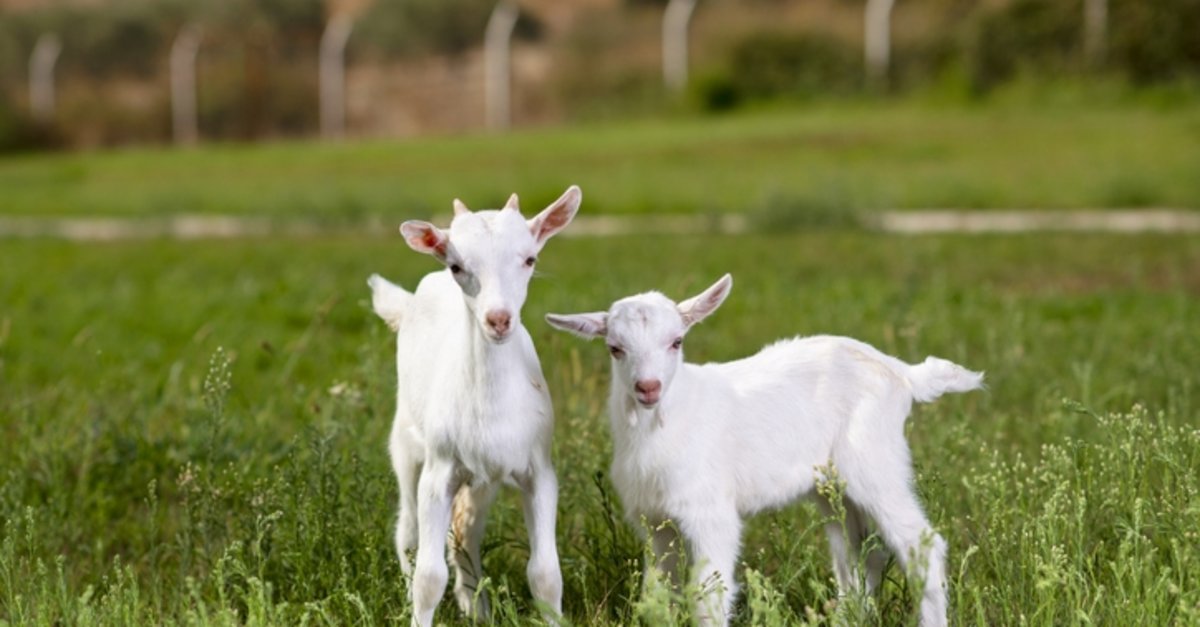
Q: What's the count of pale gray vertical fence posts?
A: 7